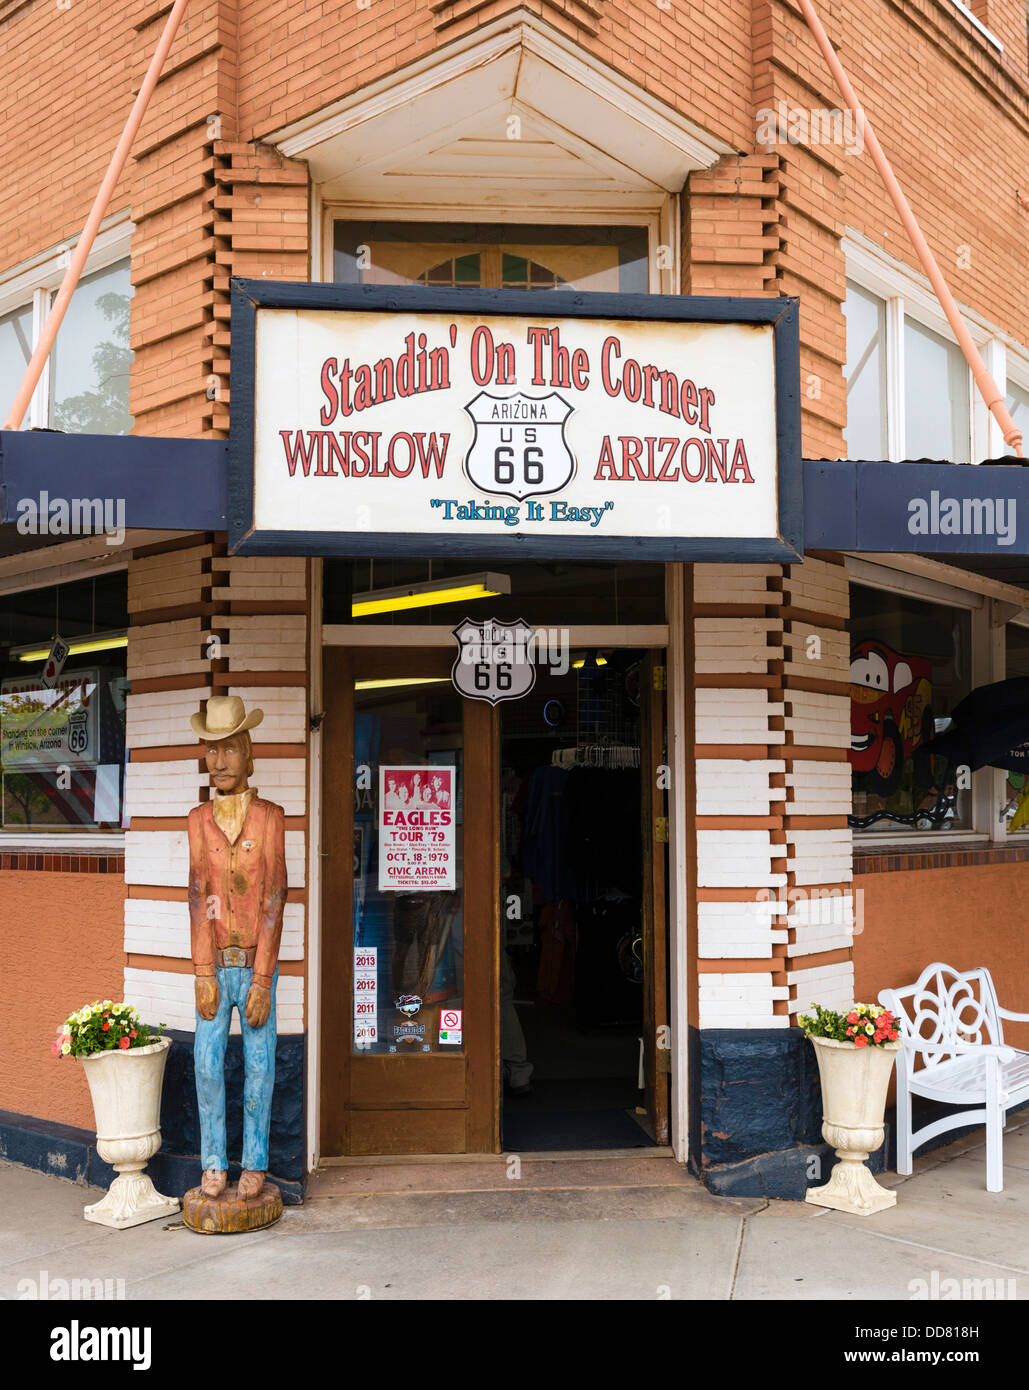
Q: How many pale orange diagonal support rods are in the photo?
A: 2